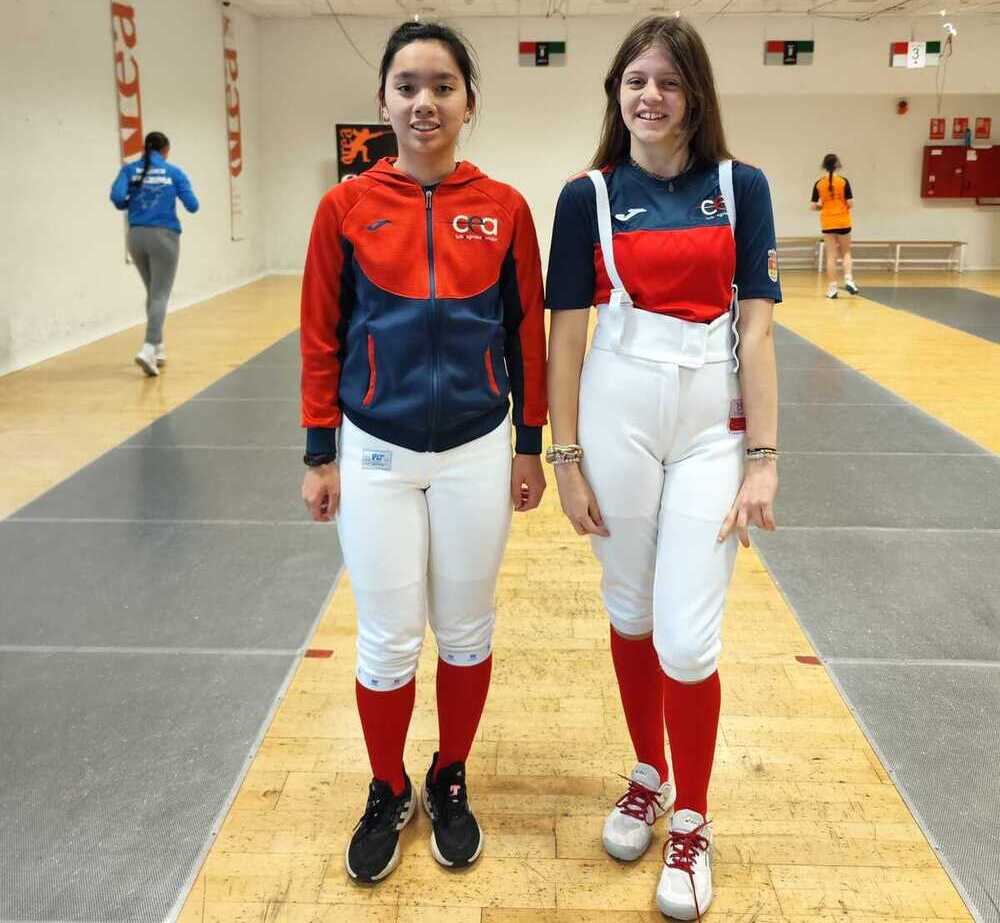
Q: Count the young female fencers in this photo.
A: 2